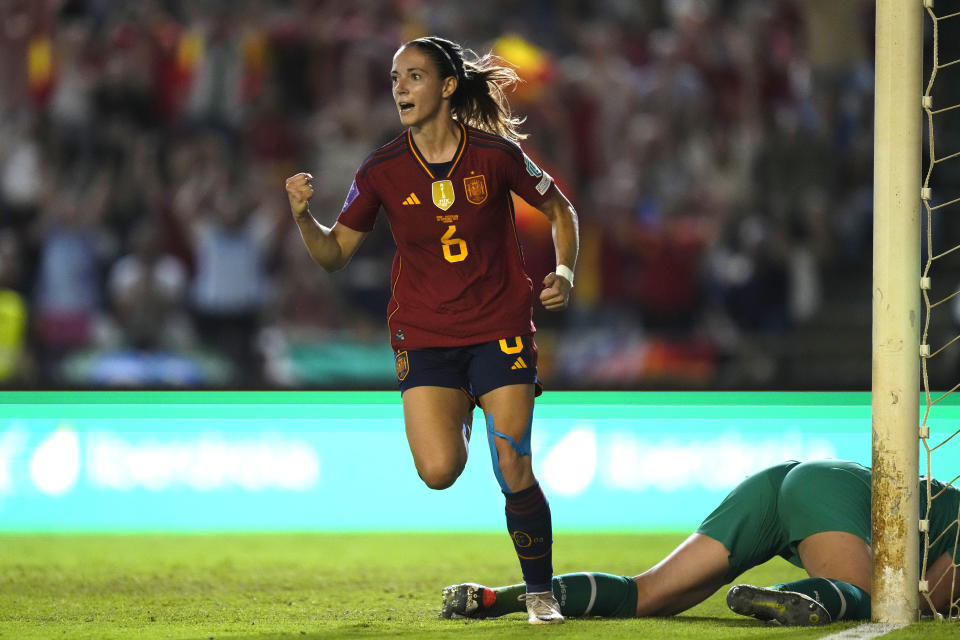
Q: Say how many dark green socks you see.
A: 2